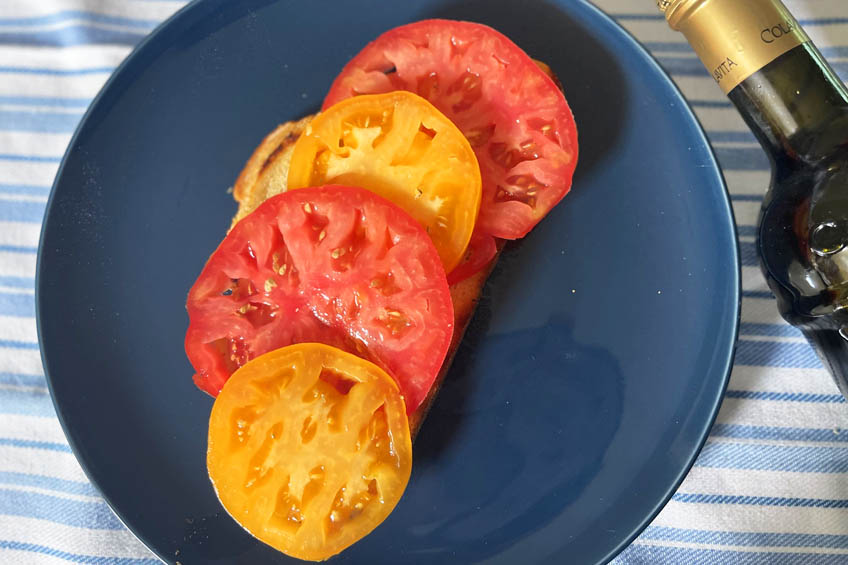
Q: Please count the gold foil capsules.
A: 1